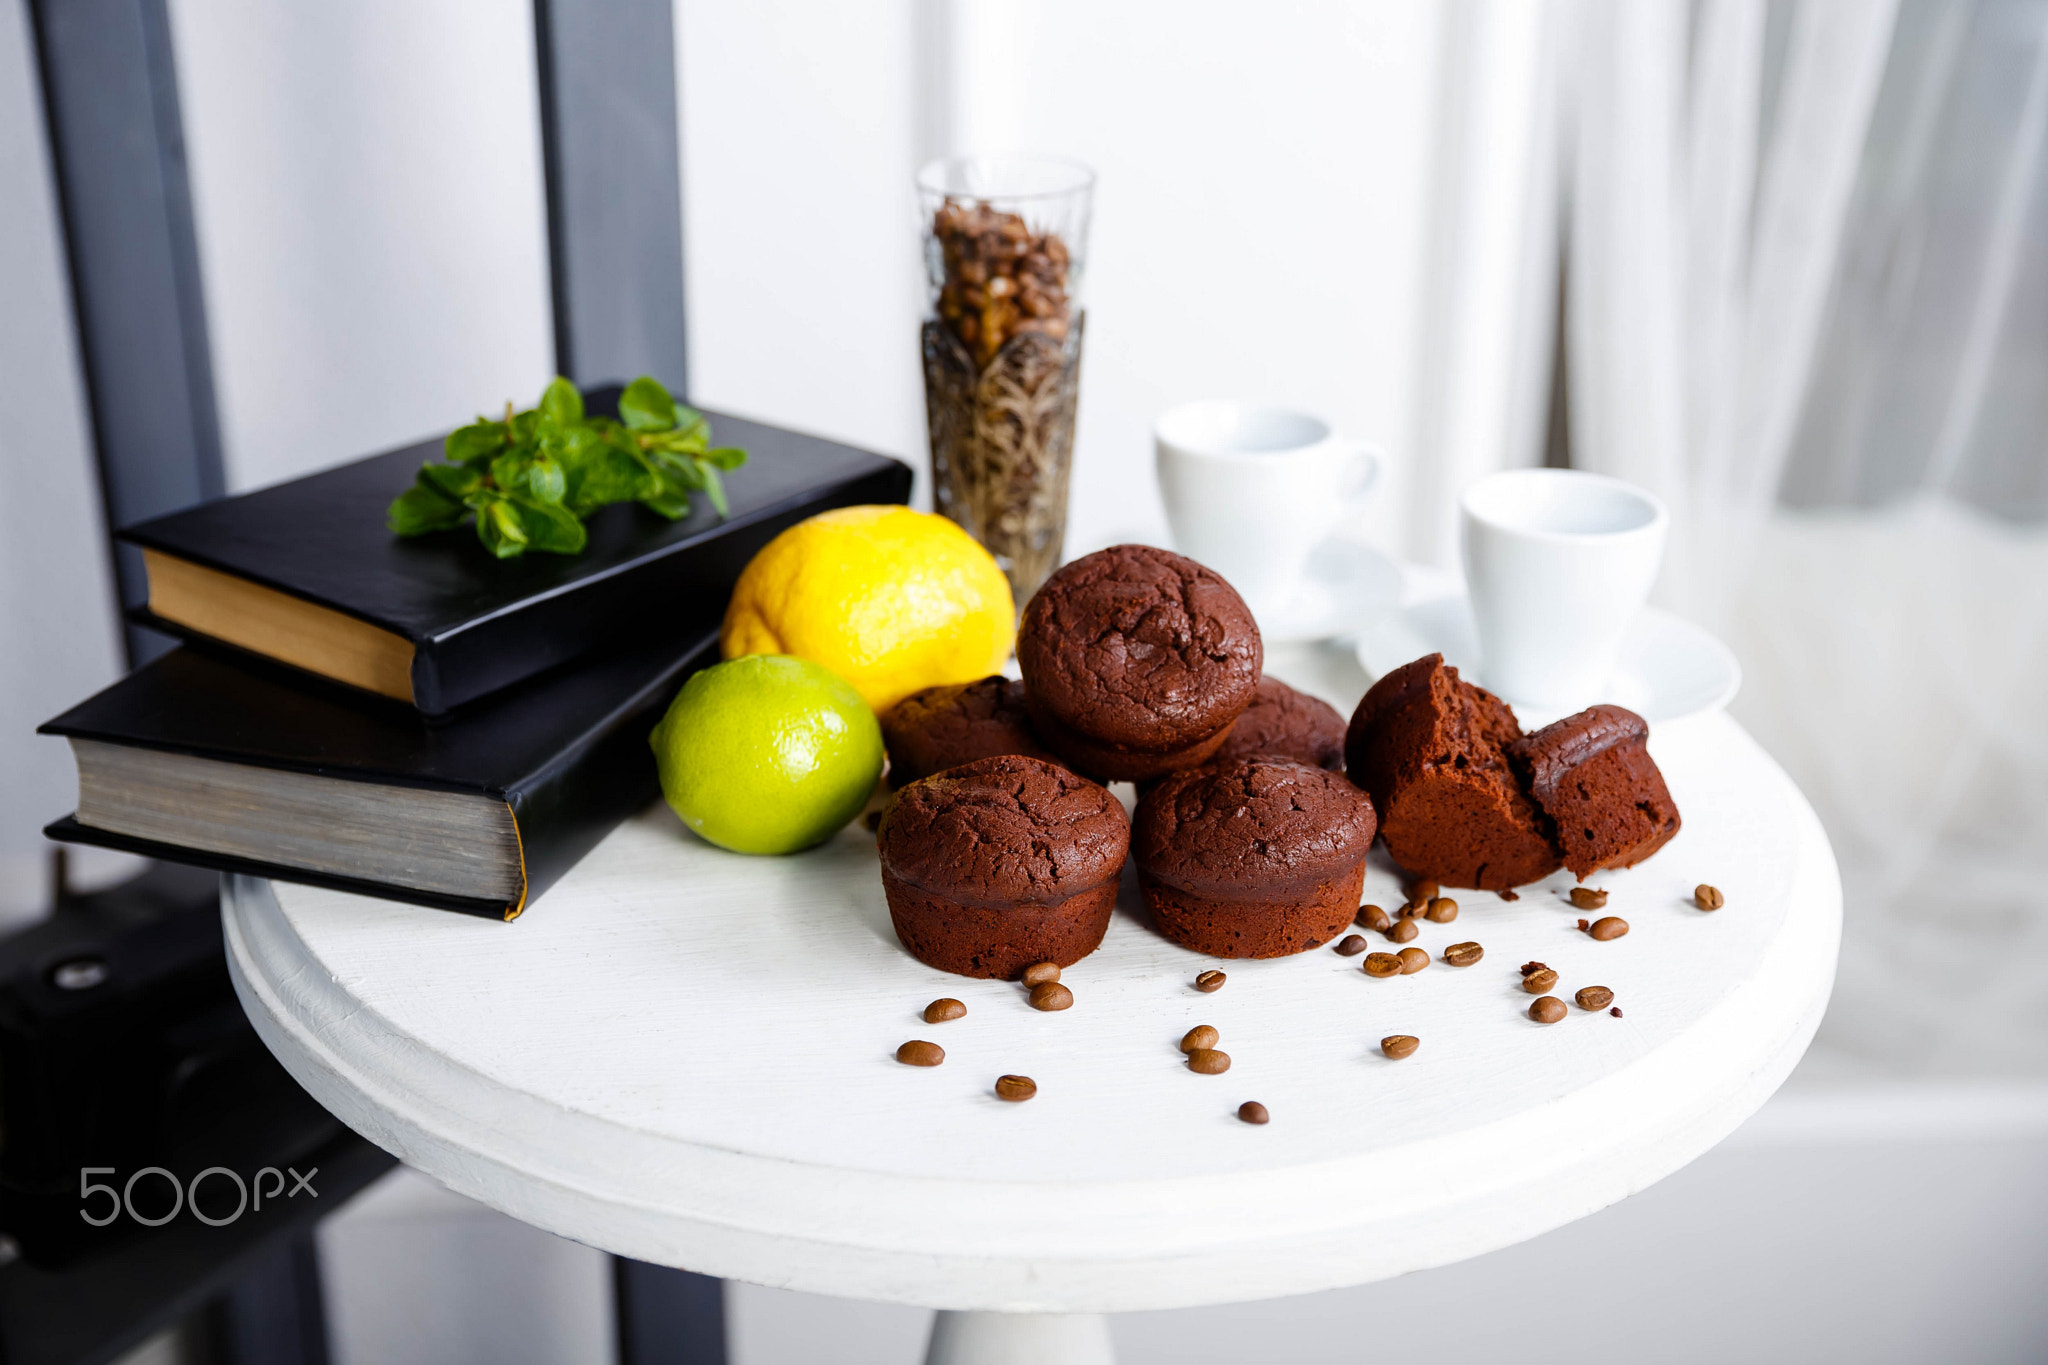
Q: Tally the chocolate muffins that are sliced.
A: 1